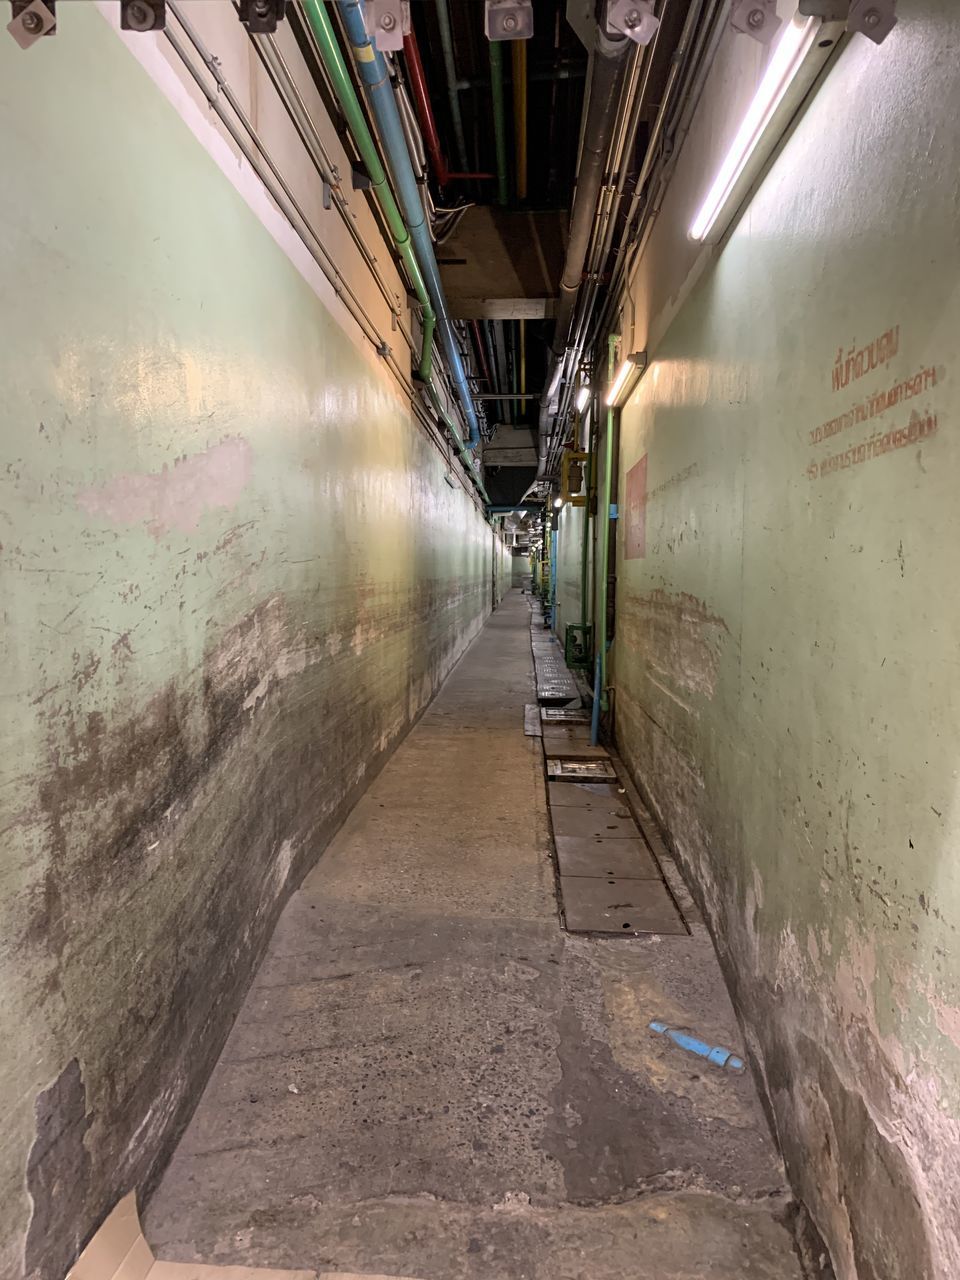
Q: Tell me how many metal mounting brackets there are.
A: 8